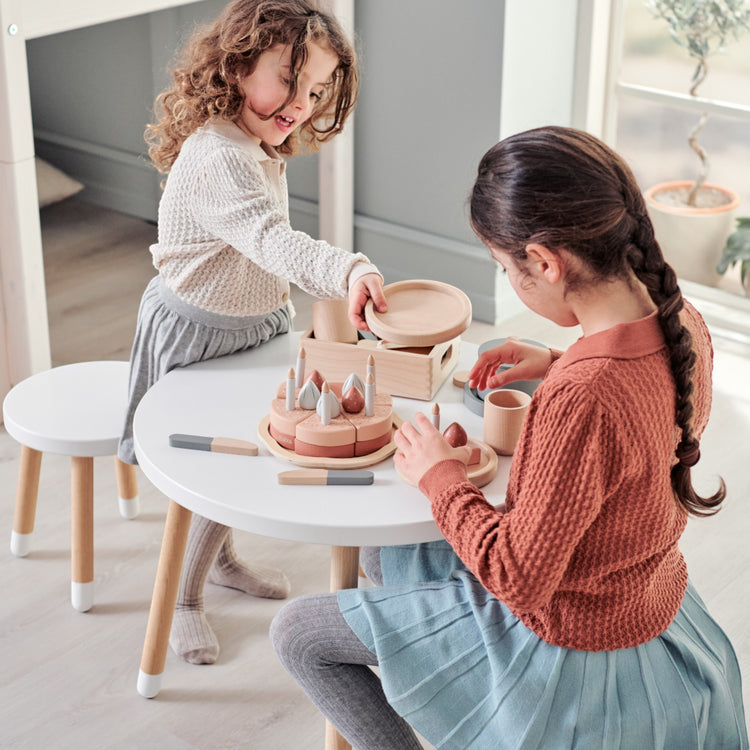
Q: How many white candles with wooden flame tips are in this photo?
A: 6